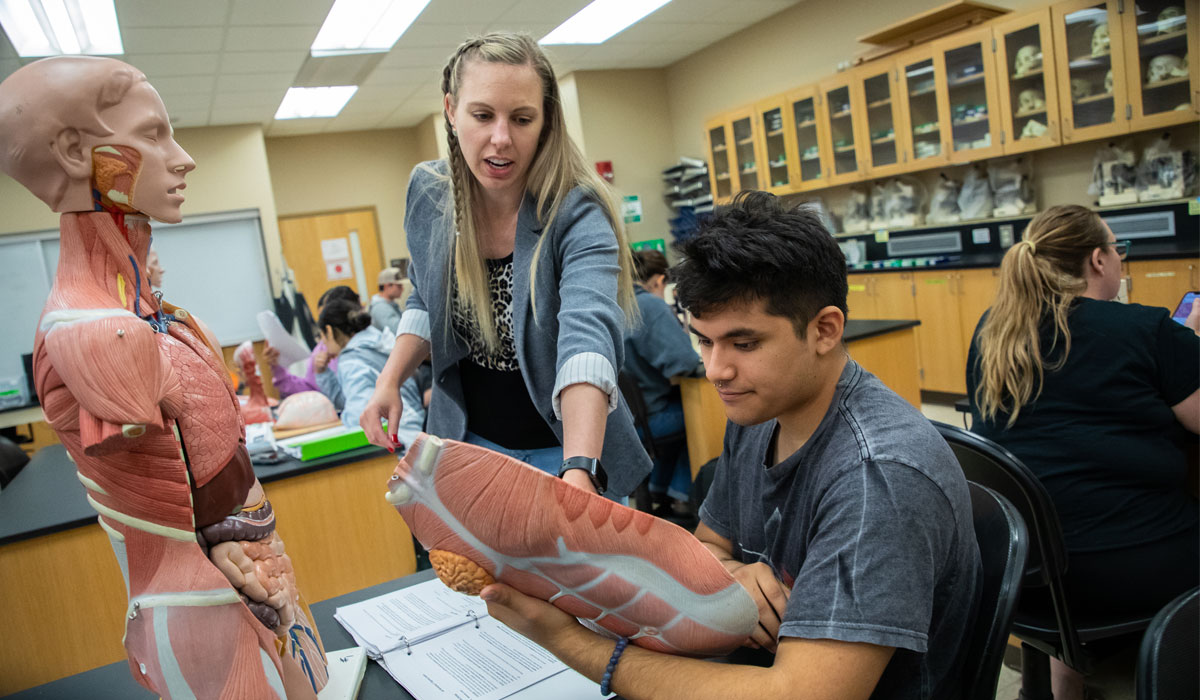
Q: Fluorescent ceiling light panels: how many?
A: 4